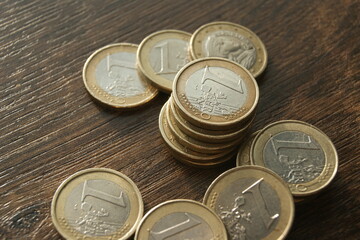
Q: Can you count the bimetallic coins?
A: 13